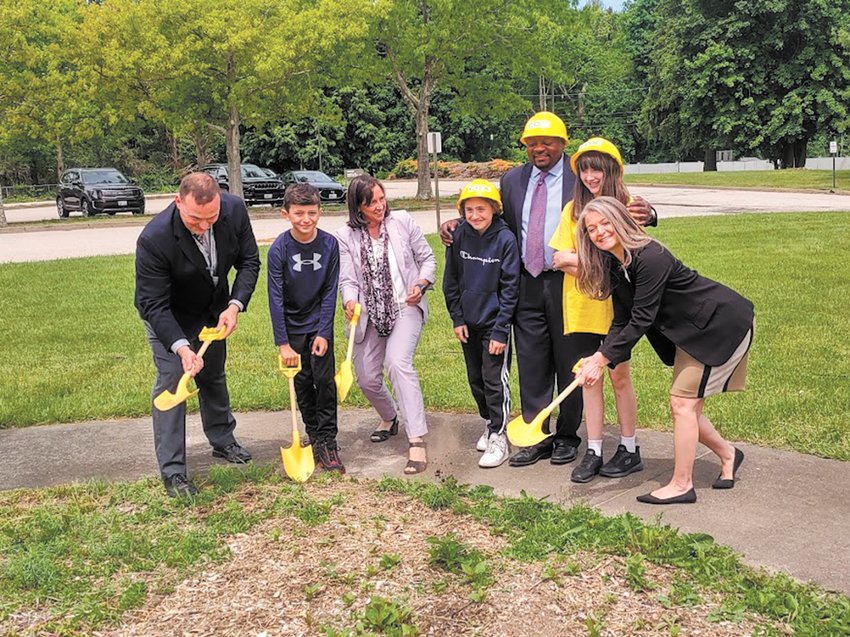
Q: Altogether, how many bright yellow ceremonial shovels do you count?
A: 4